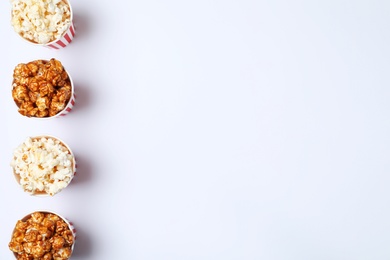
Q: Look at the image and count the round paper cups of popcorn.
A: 4